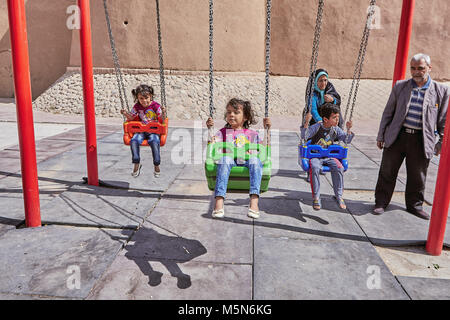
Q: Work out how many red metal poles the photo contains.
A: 4